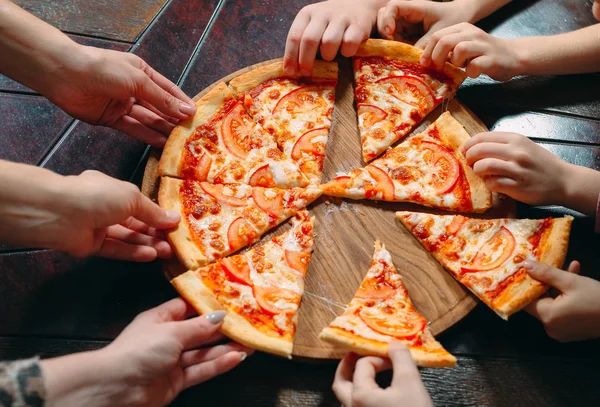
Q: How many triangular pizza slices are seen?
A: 8